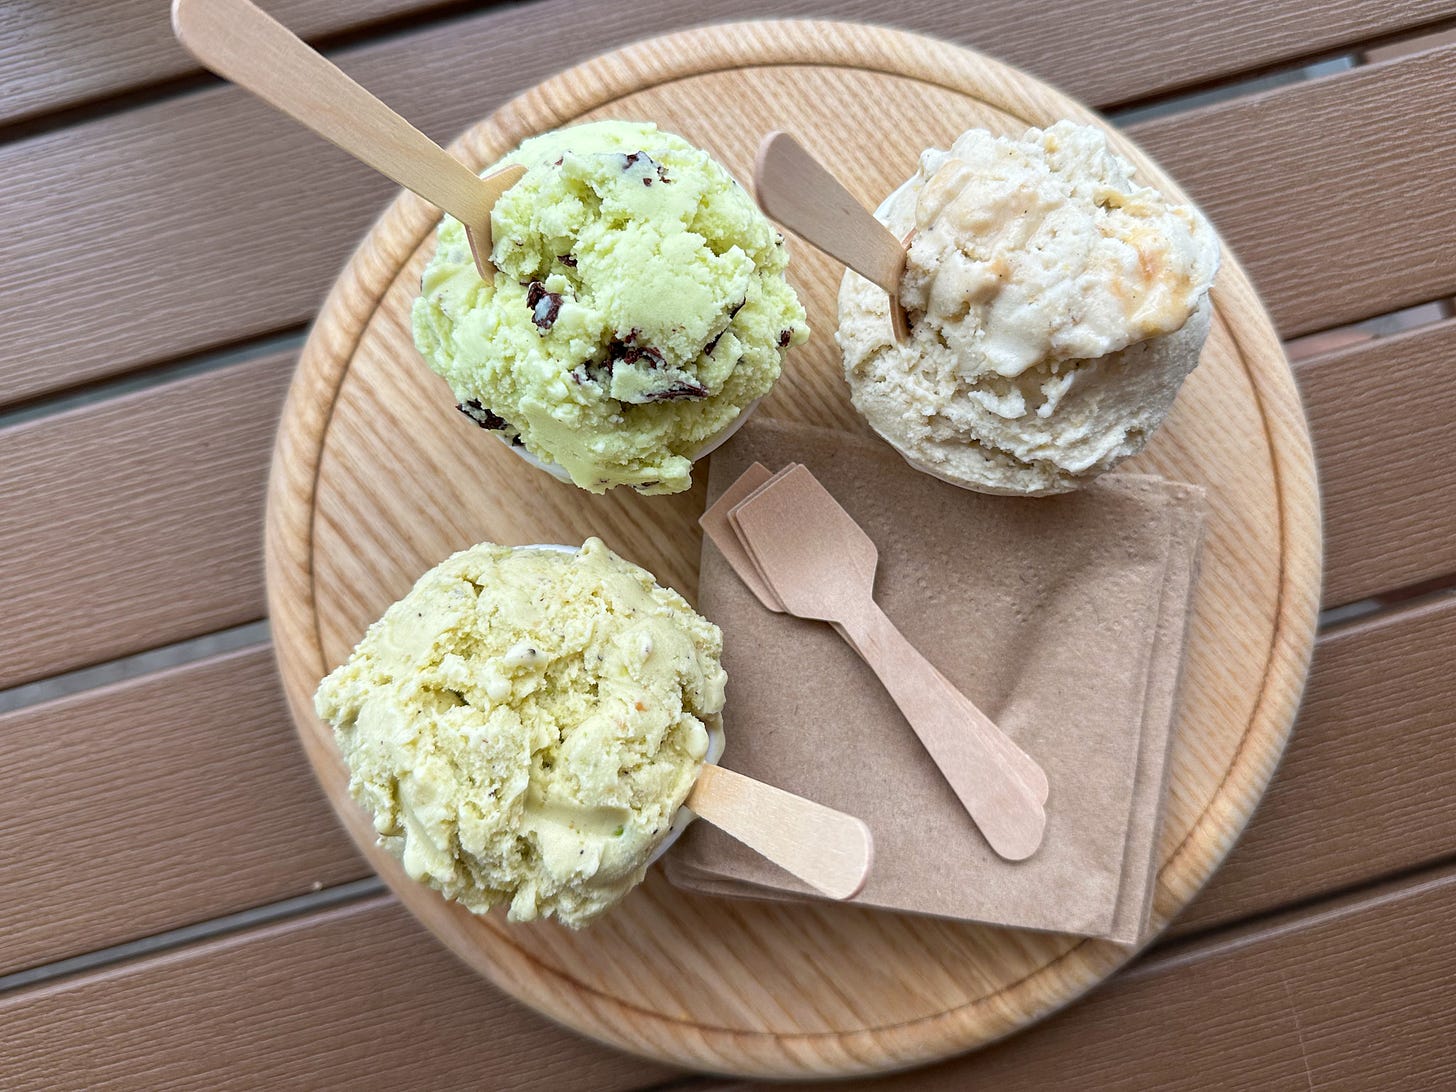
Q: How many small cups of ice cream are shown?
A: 3